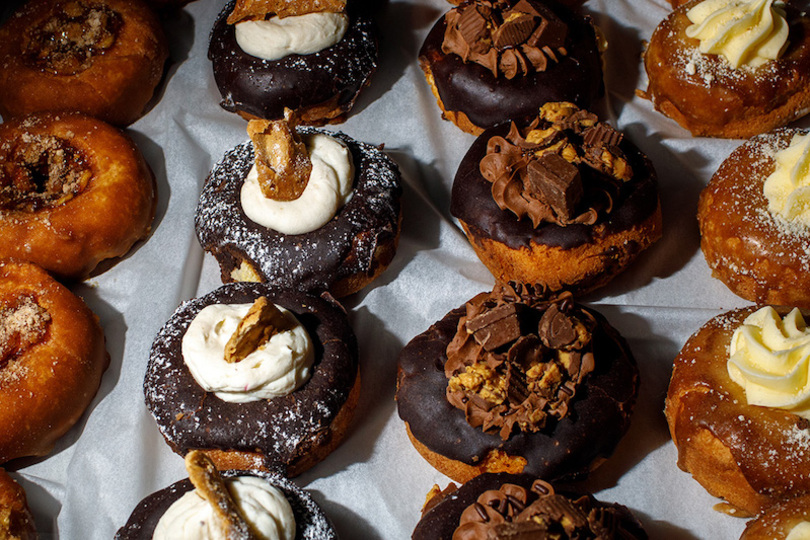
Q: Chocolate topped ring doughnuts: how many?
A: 8